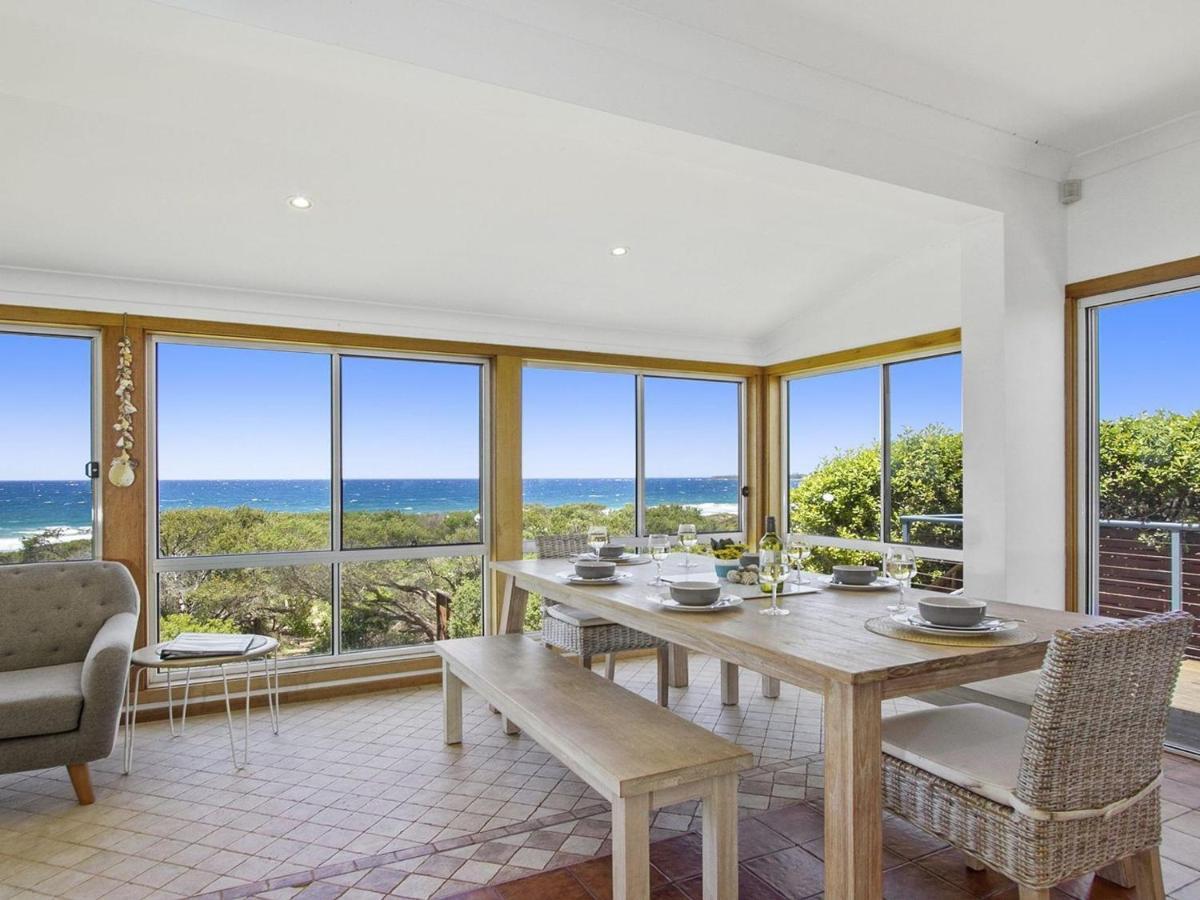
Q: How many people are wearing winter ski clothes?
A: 0